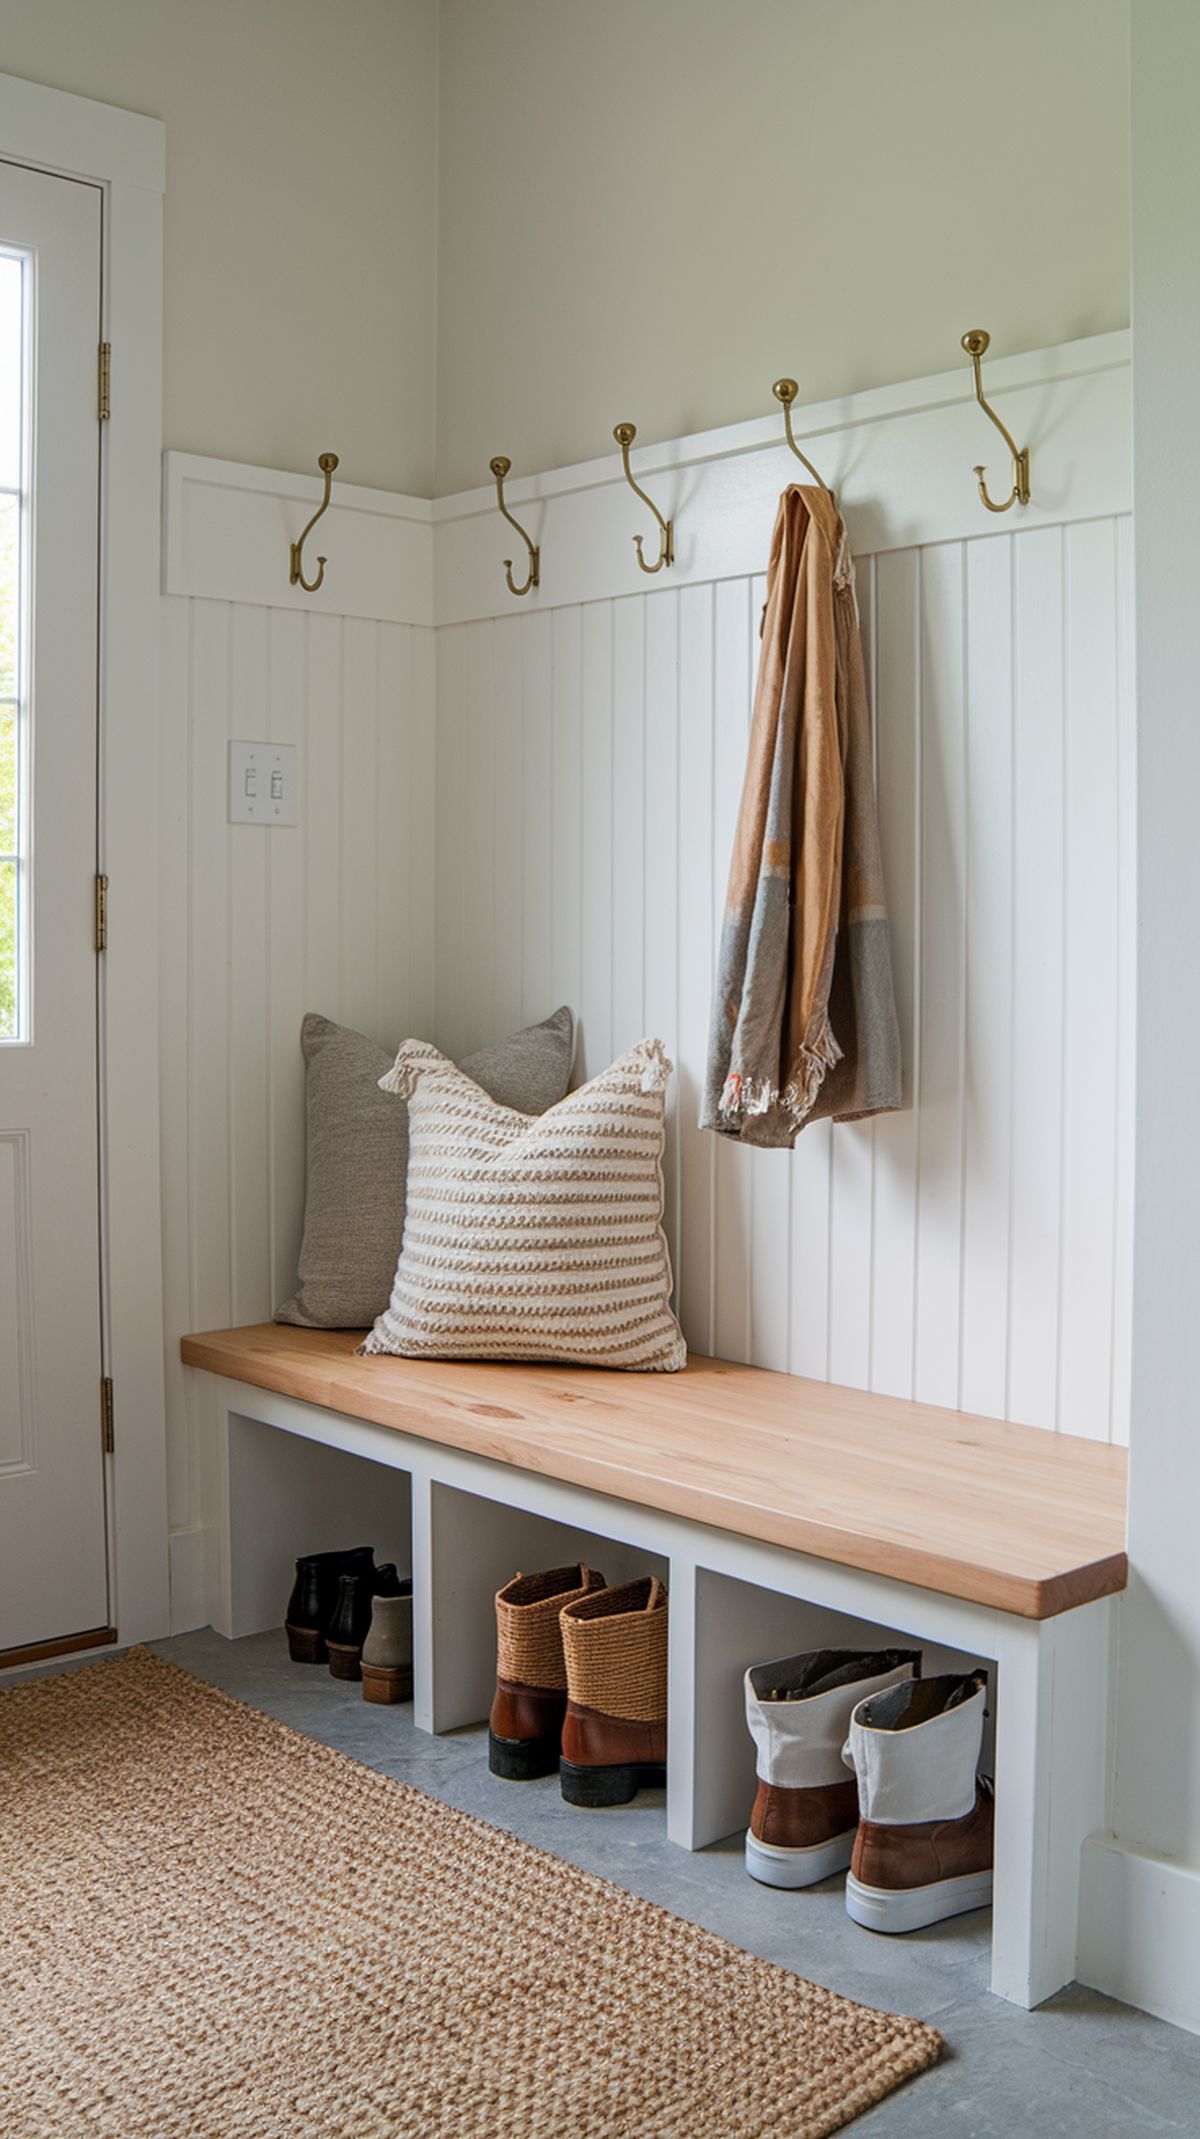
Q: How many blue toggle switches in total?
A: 0